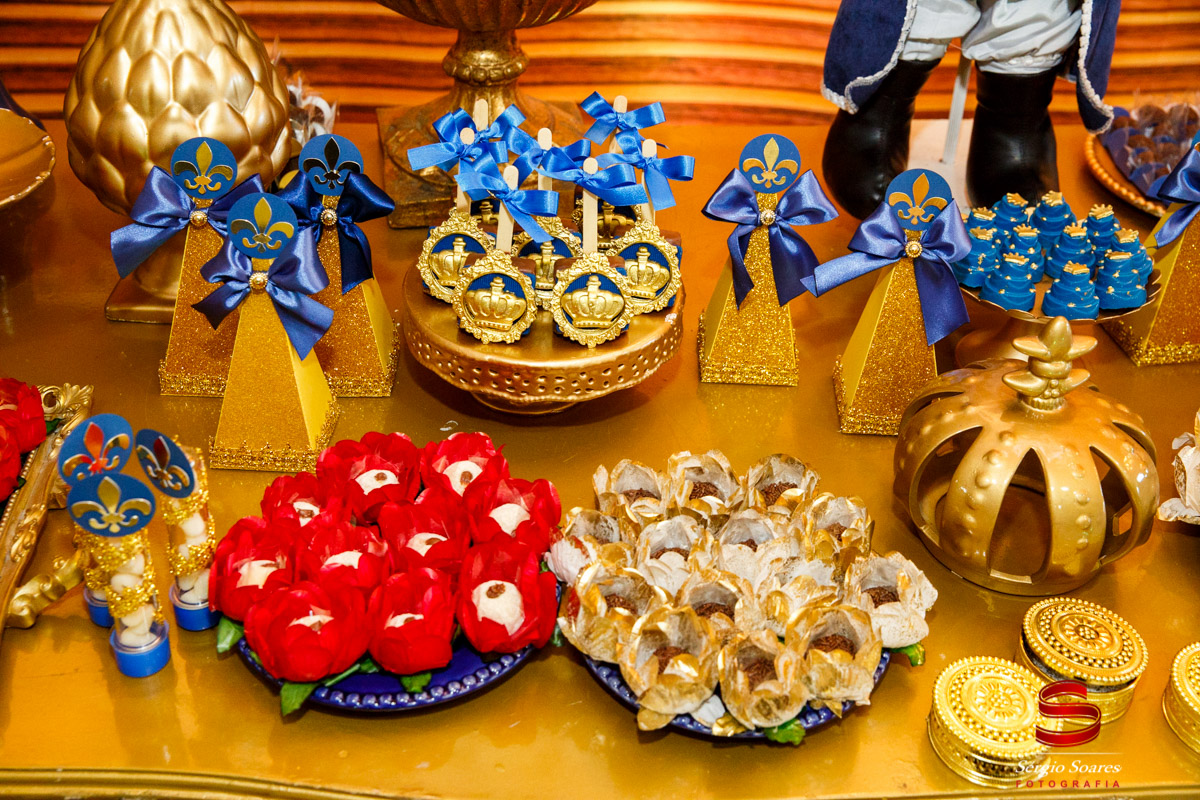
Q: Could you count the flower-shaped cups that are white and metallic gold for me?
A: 14